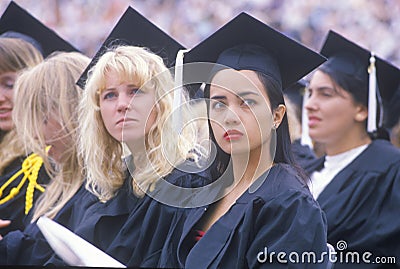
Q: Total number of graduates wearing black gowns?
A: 5